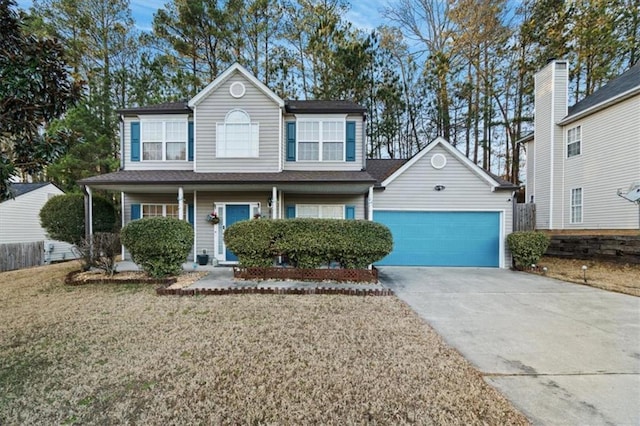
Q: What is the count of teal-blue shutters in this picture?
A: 8